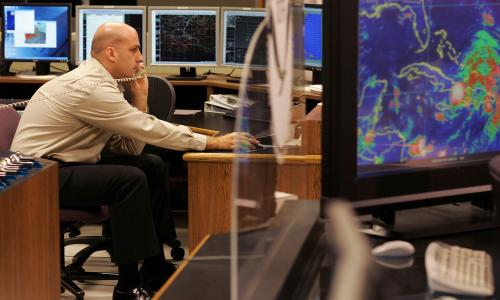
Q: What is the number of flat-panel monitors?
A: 6